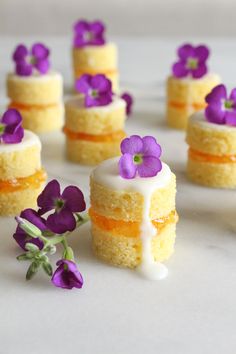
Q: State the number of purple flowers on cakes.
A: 7